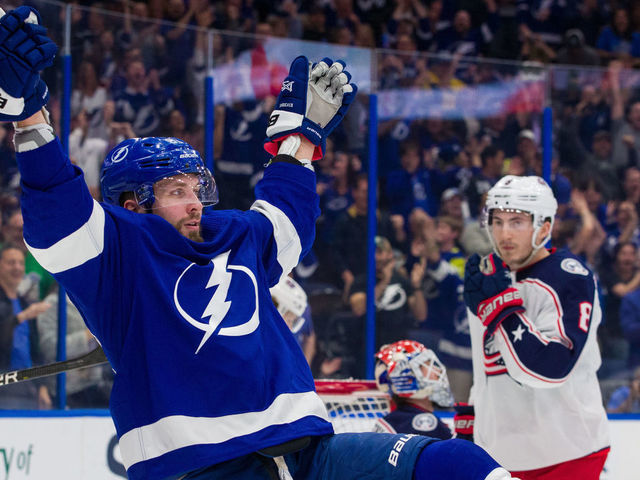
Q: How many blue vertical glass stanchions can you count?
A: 4